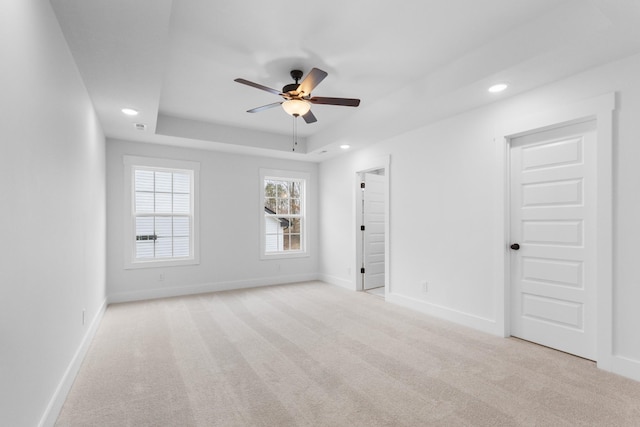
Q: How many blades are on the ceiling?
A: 5